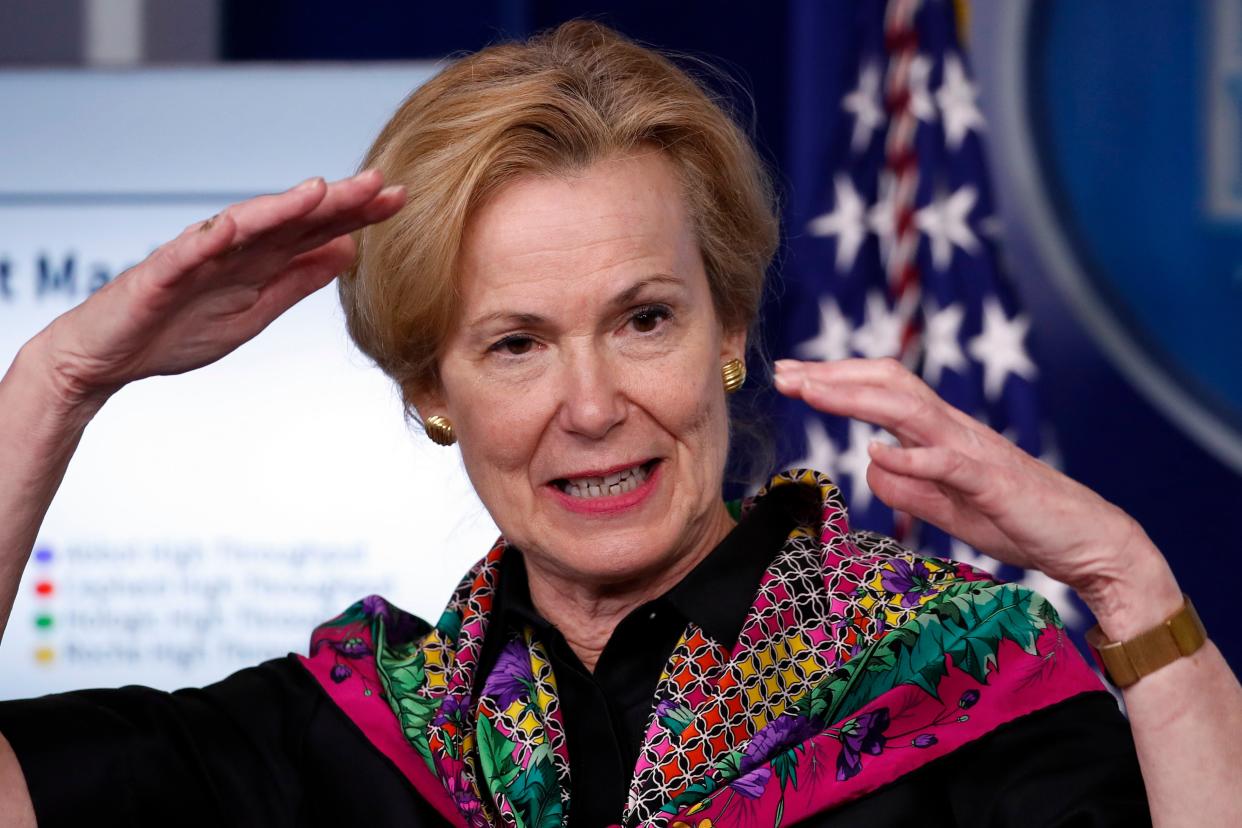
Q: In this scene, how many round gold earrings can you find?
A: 2